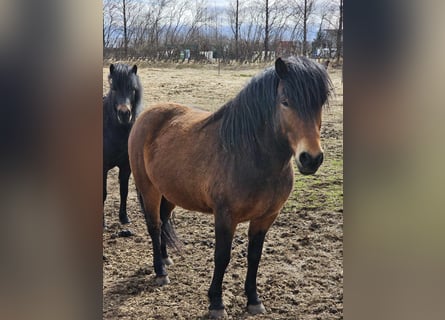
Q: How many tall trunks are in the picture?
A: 5